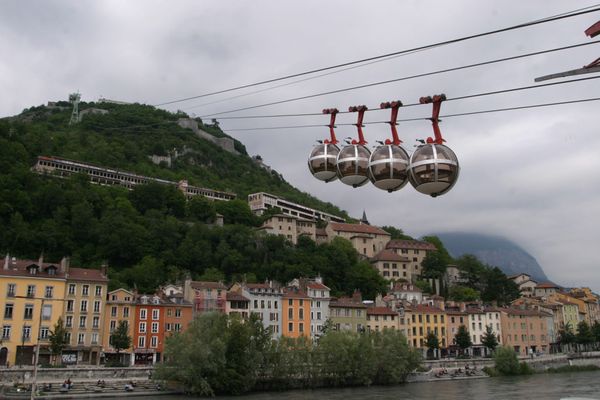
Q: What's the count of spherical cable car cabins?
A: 4